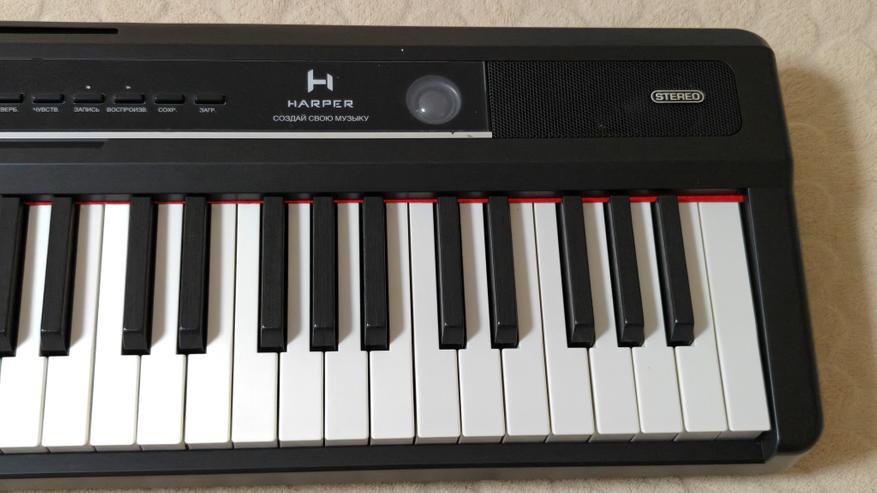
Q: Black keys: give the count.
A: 12